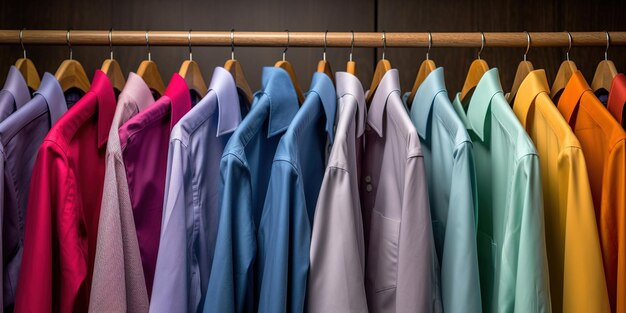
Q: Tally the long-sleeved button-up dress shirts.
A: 15